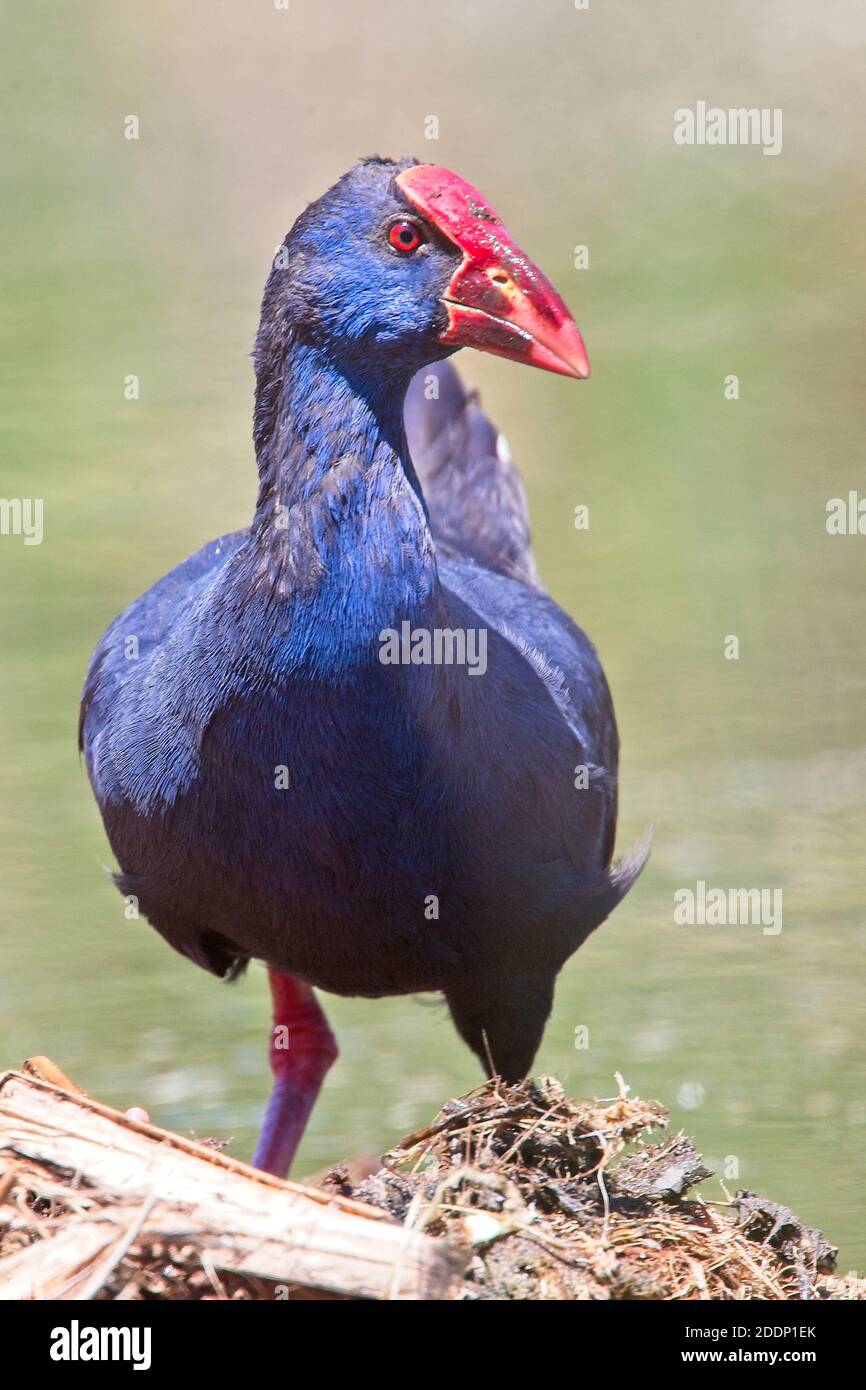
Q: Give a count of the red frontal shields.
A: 1